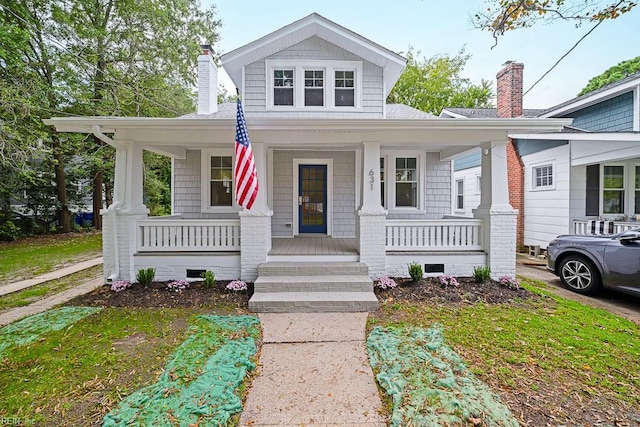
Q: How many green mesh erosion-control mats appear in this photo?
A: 3